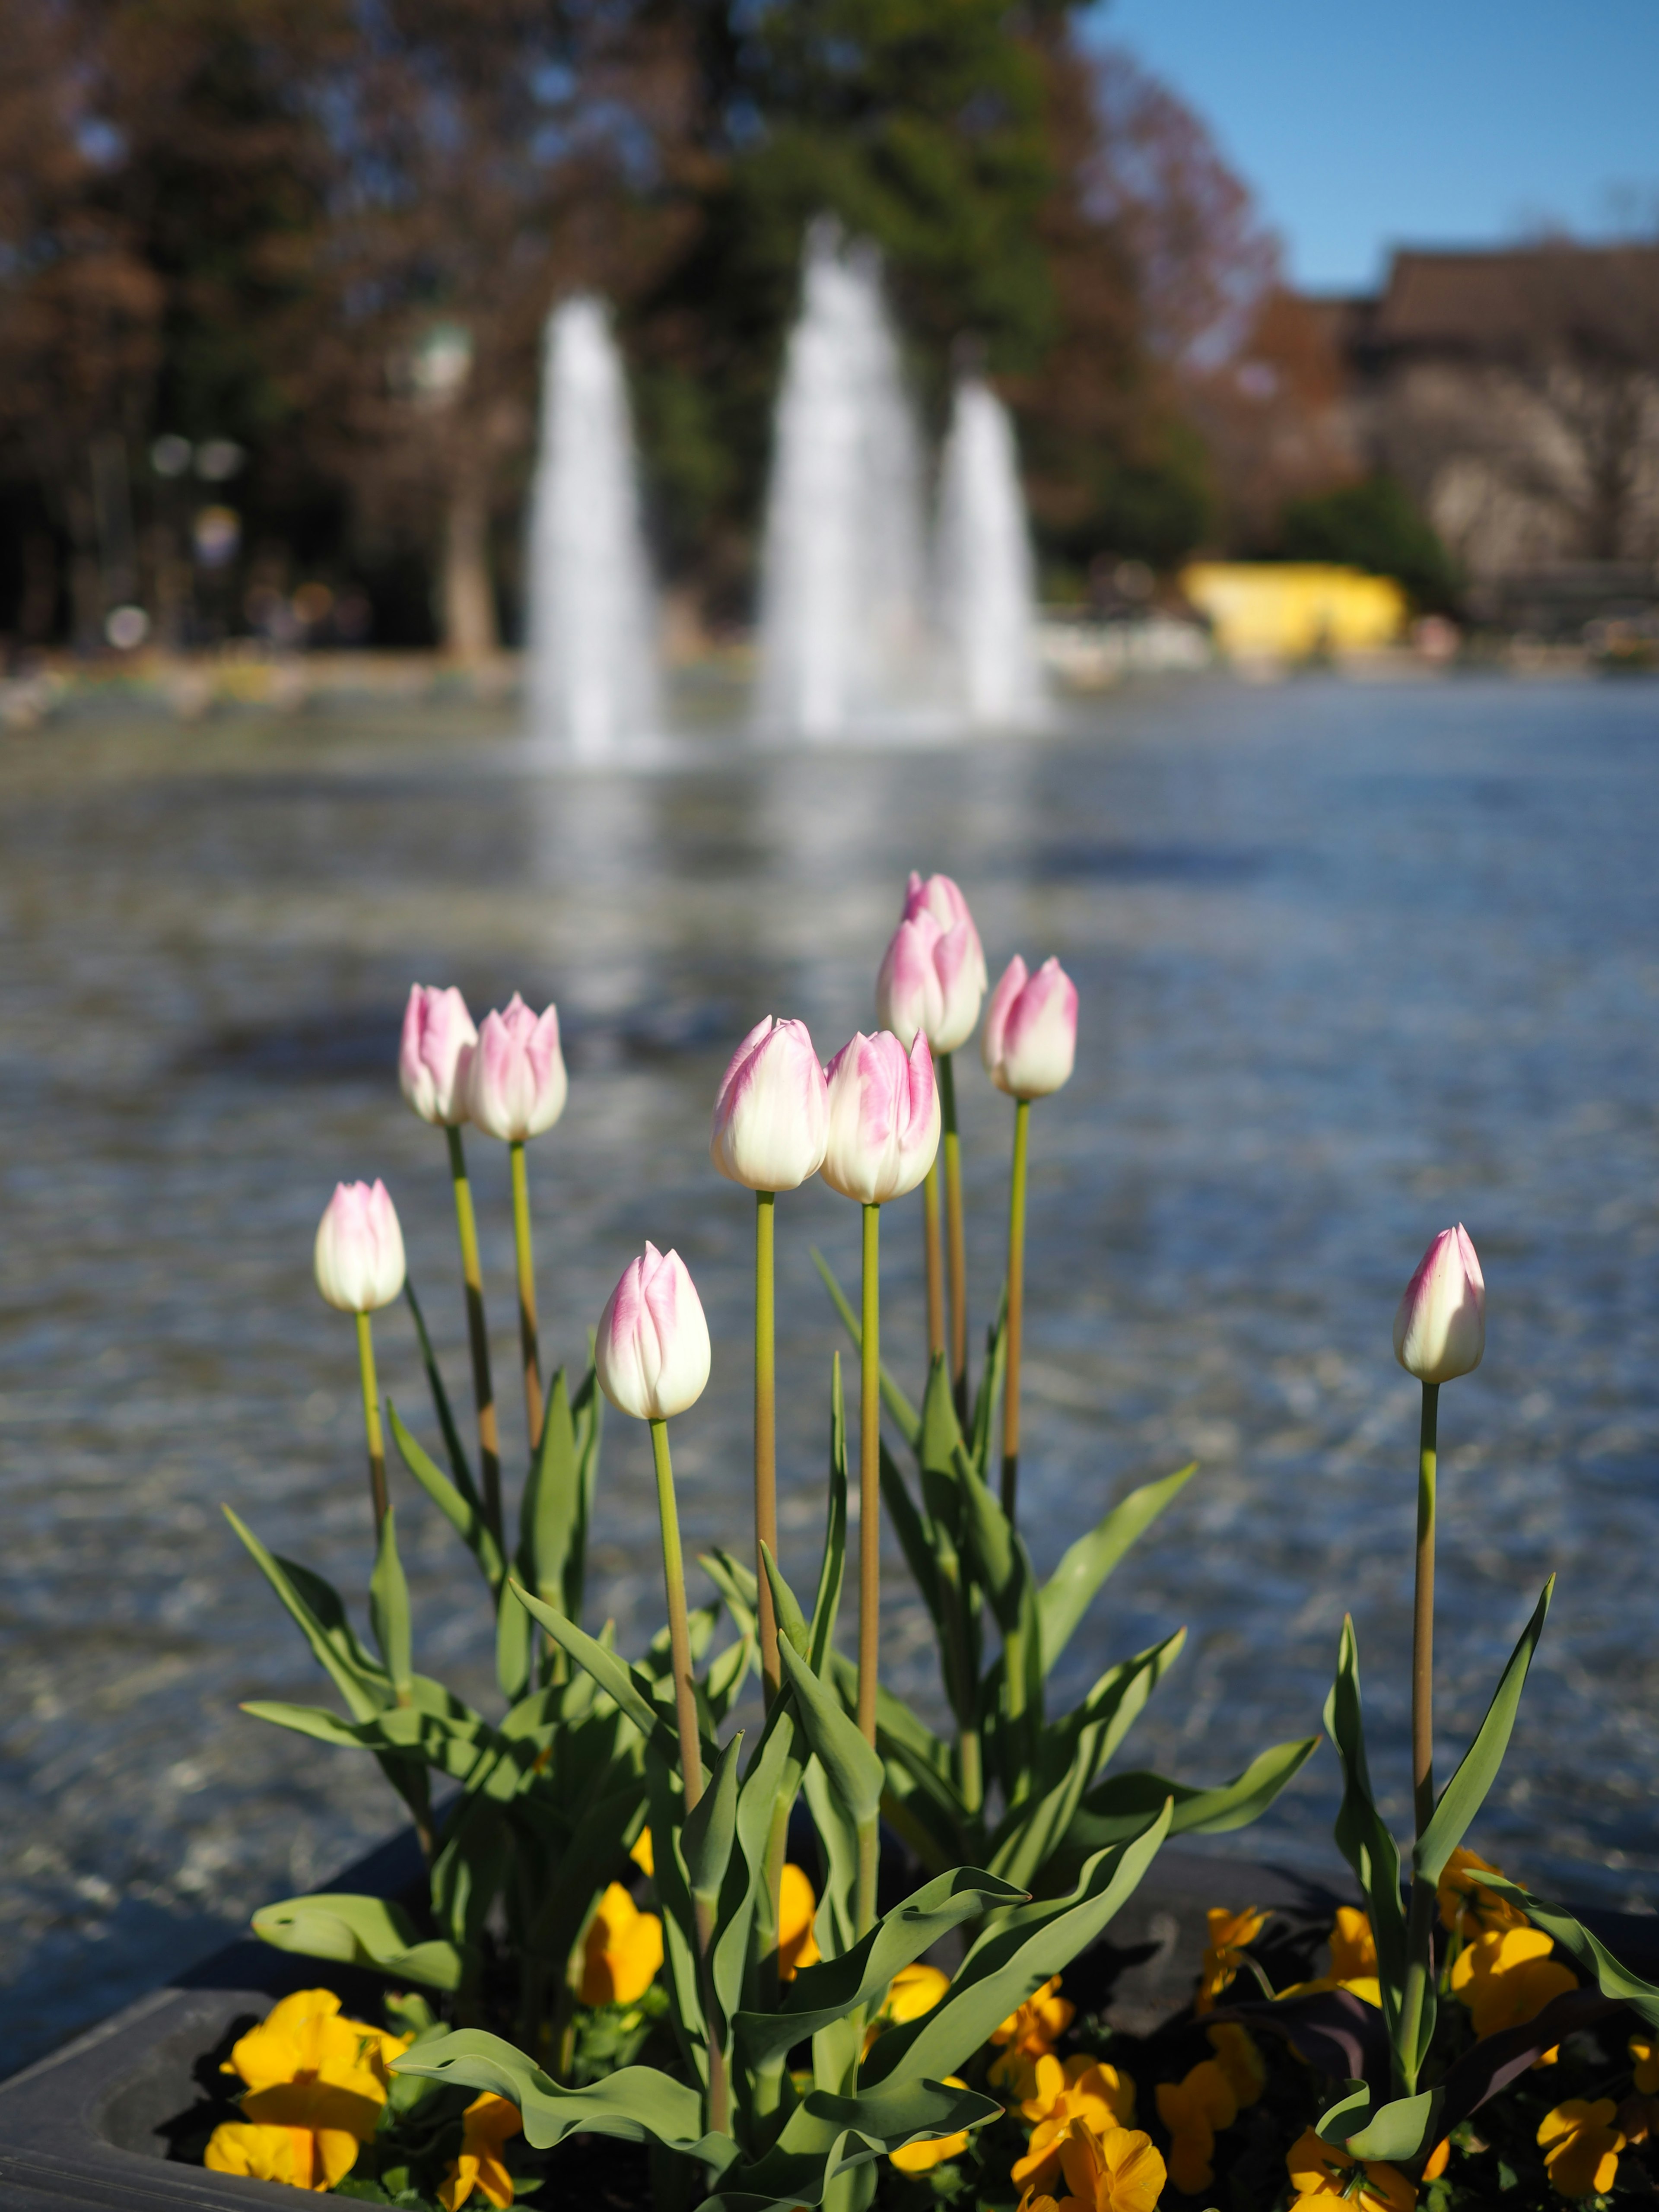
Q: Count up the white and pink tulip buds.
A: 10